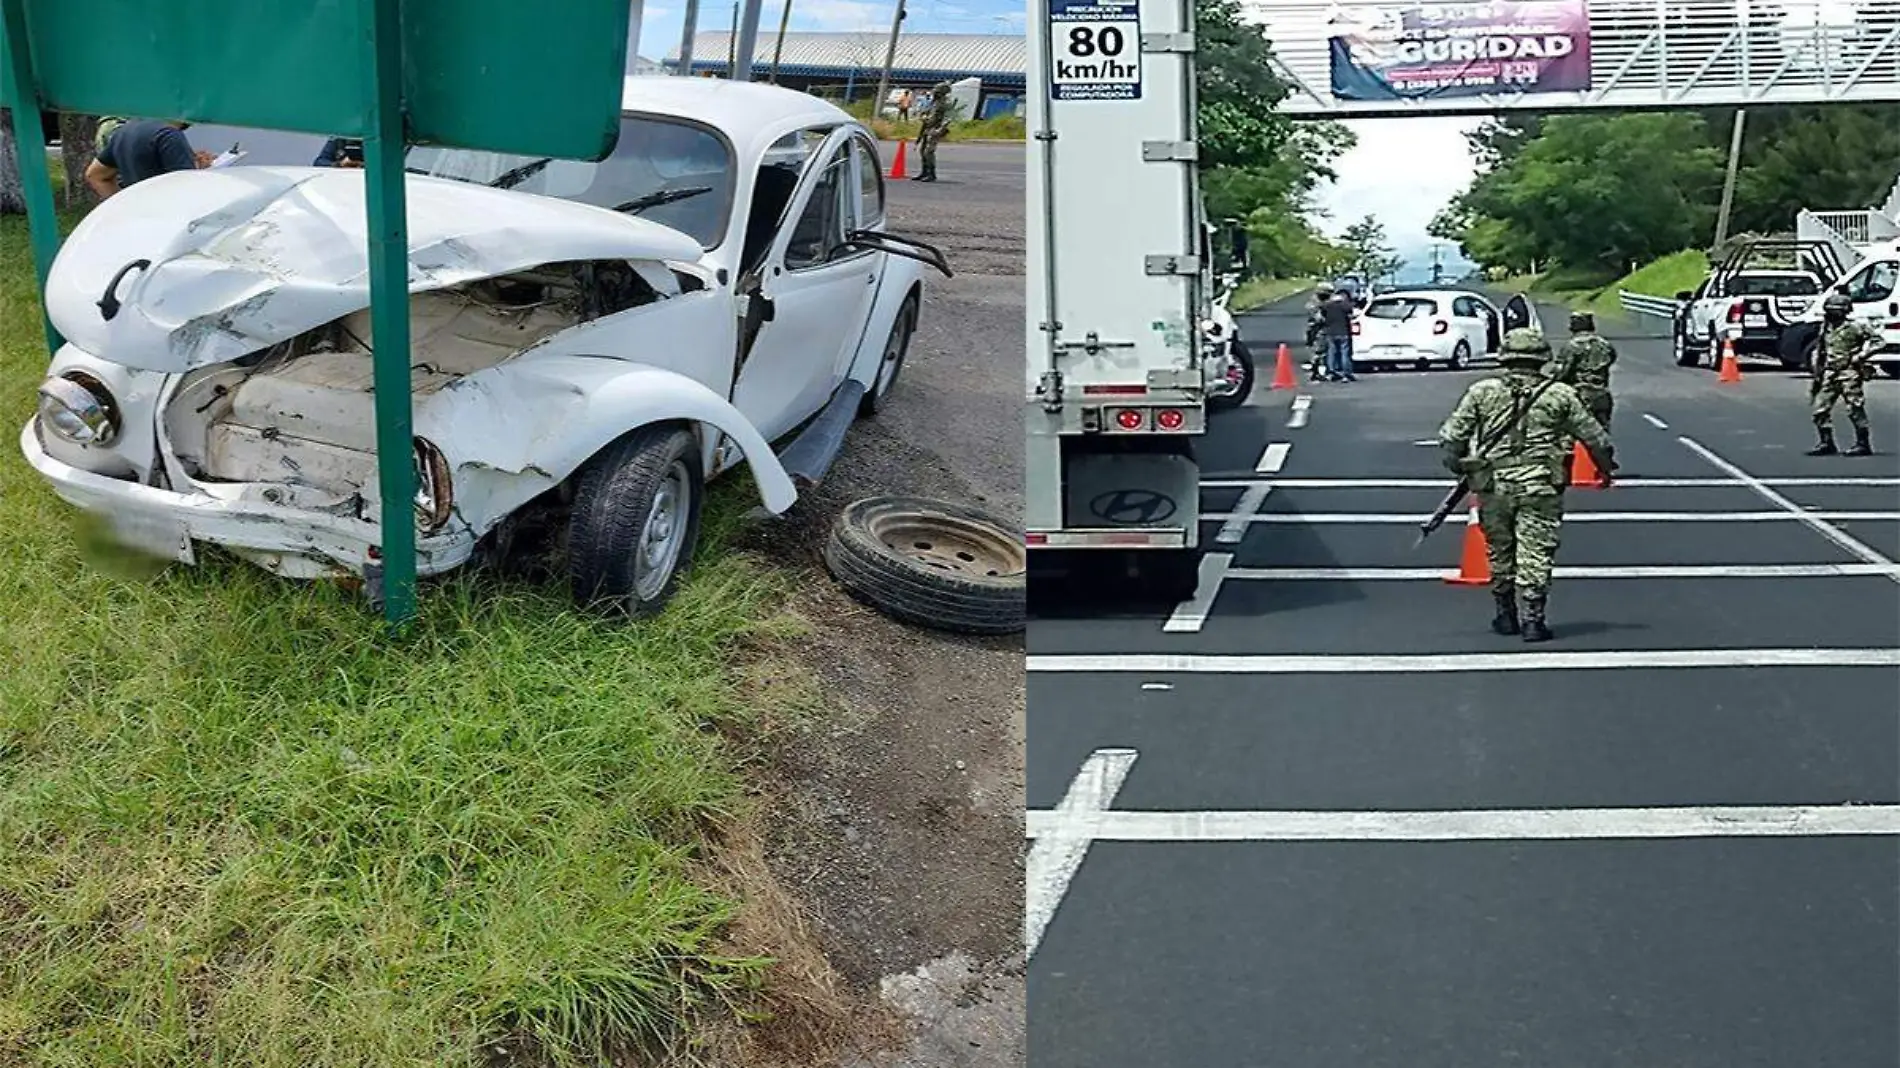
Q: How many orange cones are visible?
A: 5